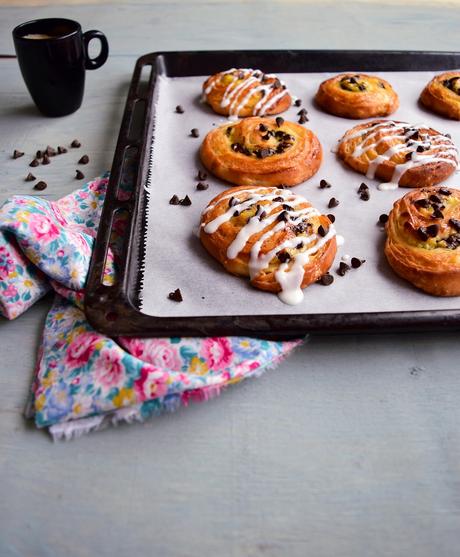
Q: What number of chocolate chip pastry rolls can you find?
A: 7